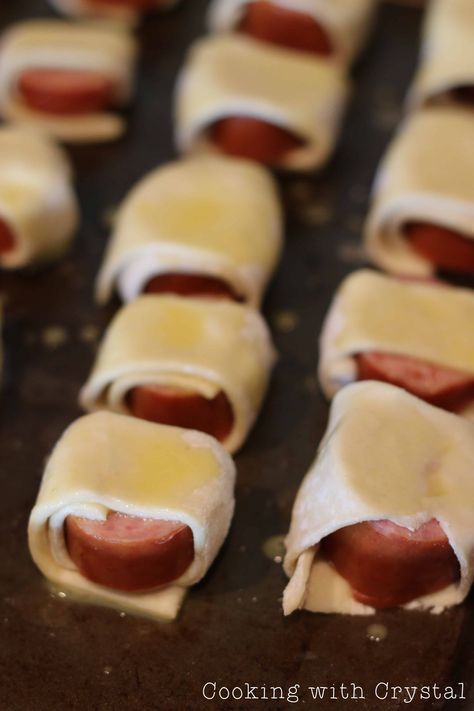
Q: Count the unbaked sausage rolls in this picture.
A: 12